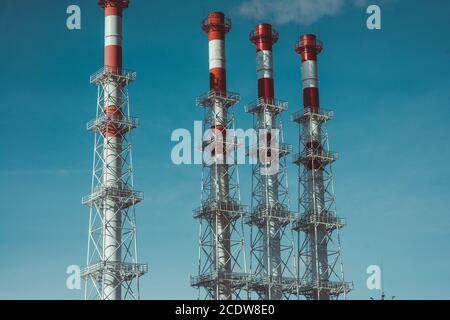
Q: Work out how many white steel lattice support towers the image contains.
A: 4